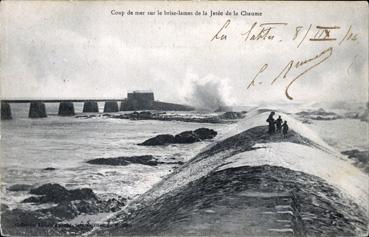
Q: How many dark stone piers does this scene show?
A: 5